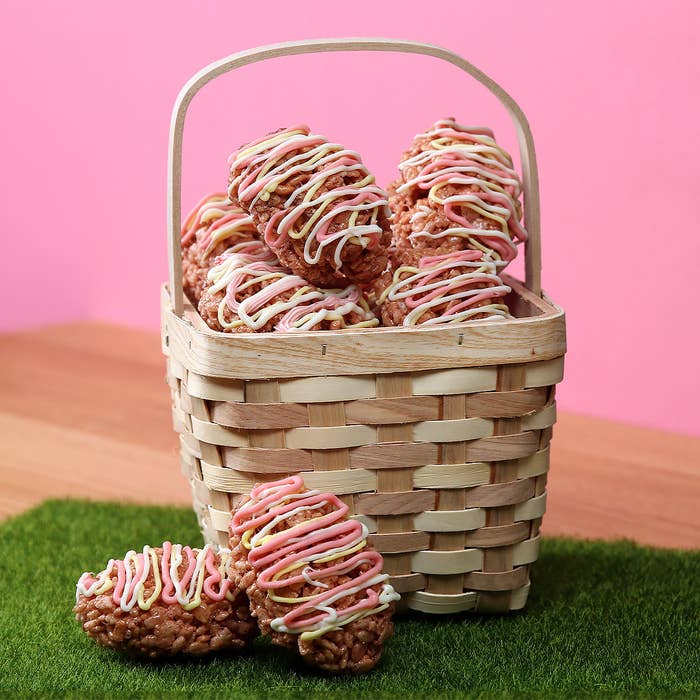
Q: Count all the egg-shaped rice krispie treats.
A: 7